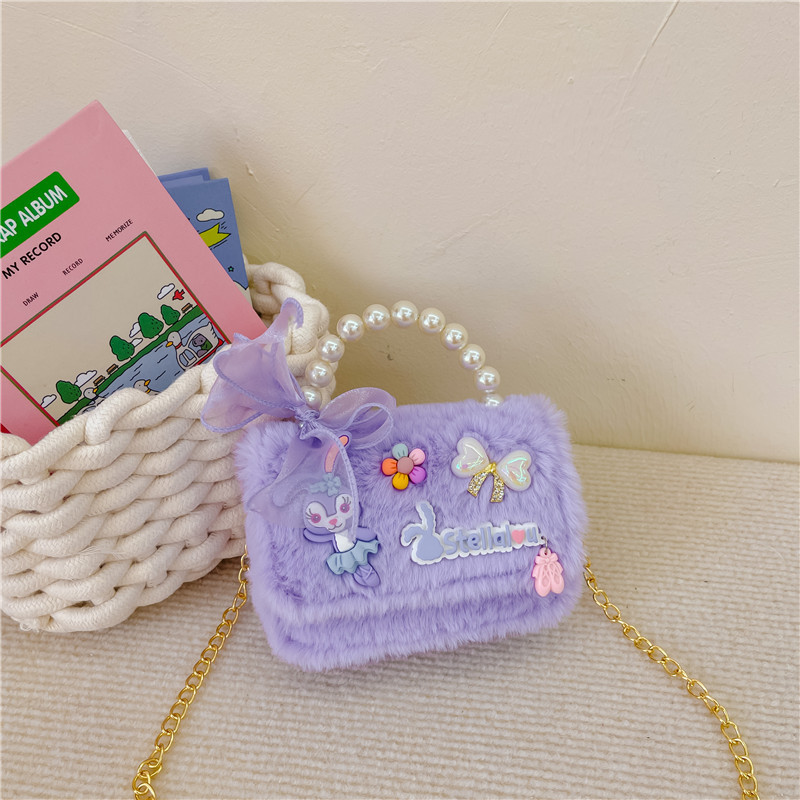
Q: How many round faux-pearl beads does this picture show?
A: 11